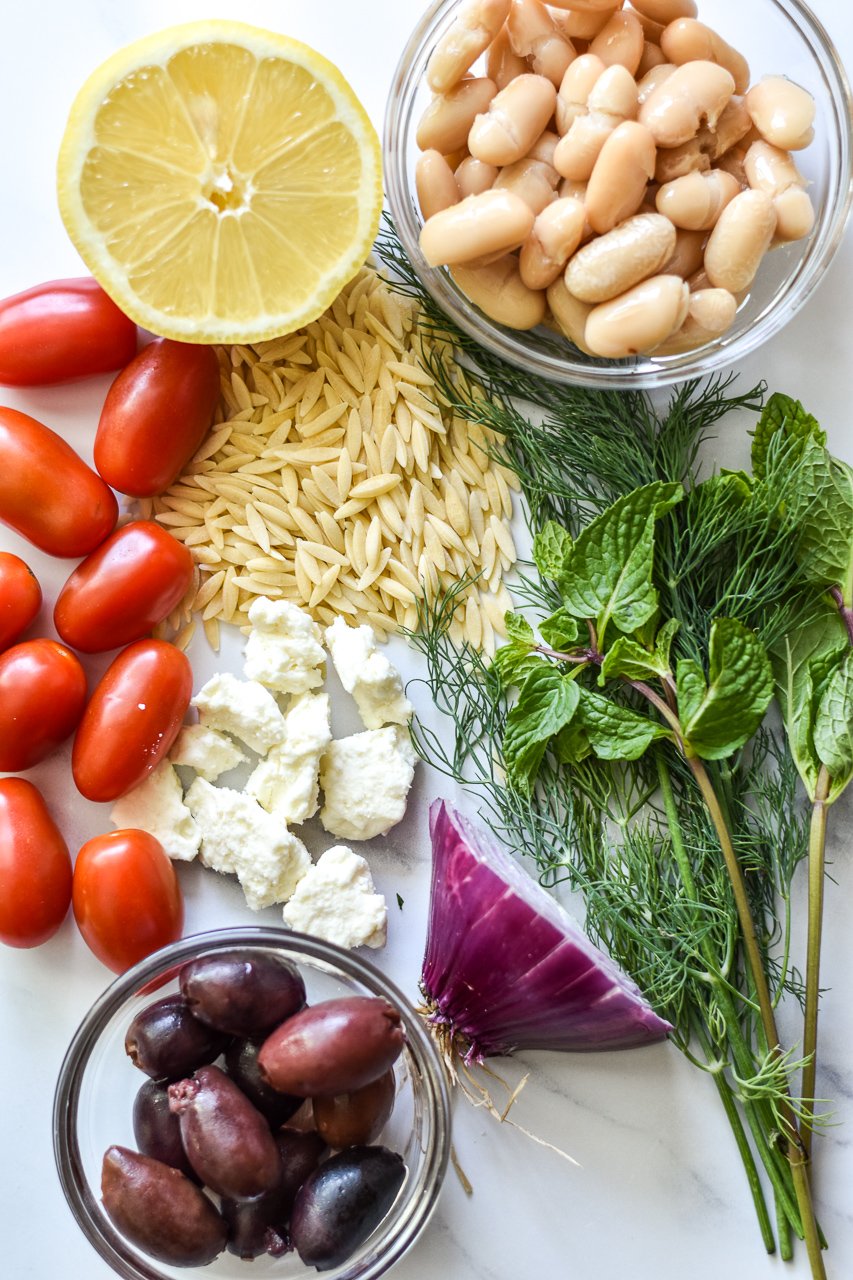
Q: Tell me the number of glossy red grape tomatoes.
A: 9